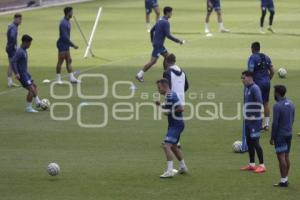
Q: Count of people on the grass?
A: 12